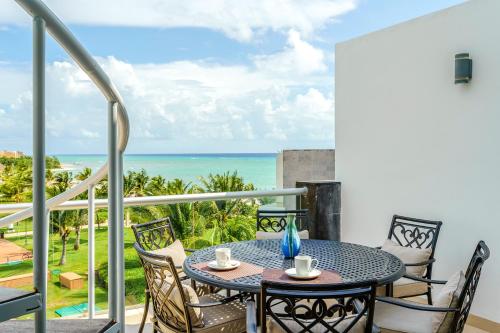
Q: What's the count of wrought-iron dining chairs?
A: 6